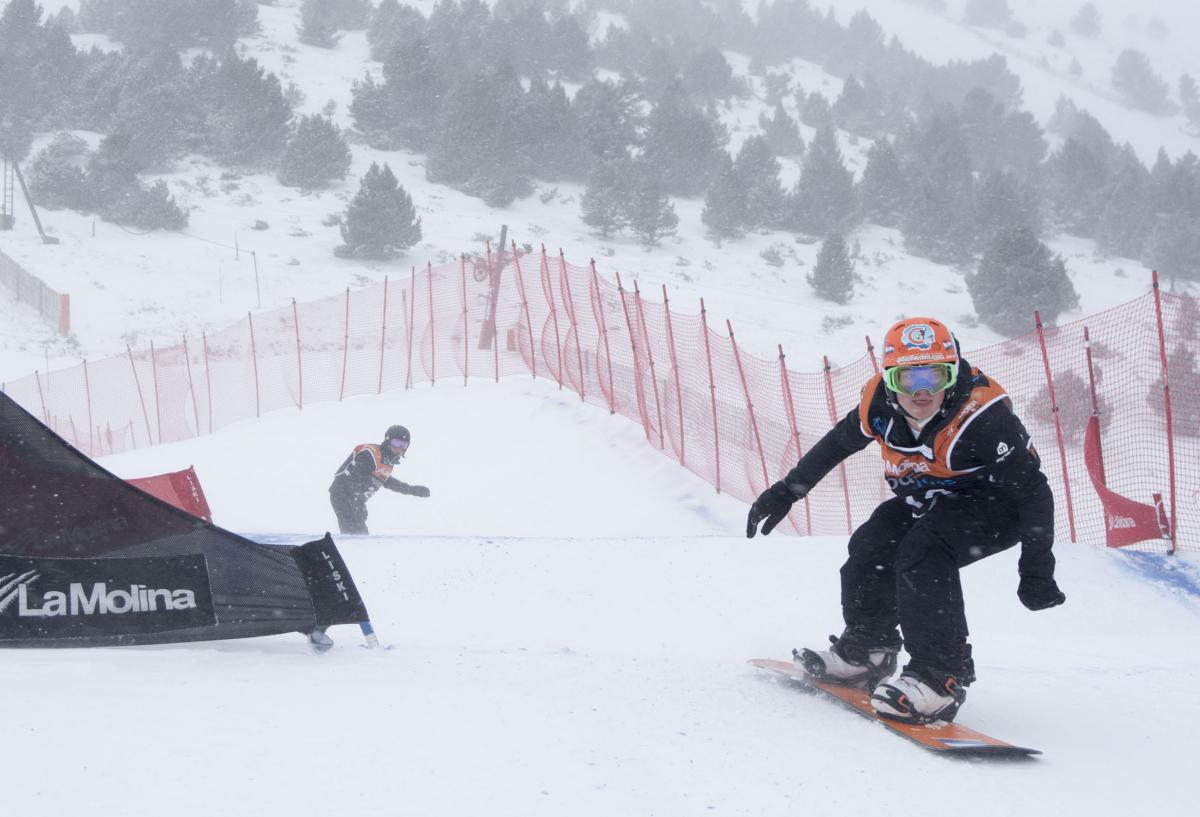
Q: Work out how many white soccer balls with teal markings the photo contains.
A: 0